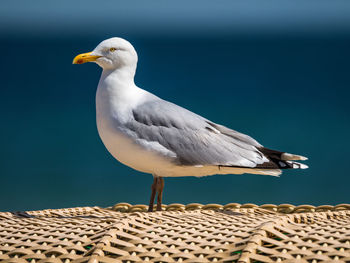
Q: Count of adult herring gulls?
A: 1